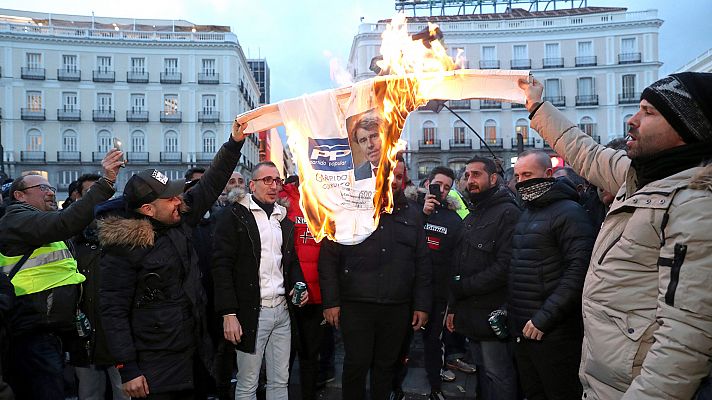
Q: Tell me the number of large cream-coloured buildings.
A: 2